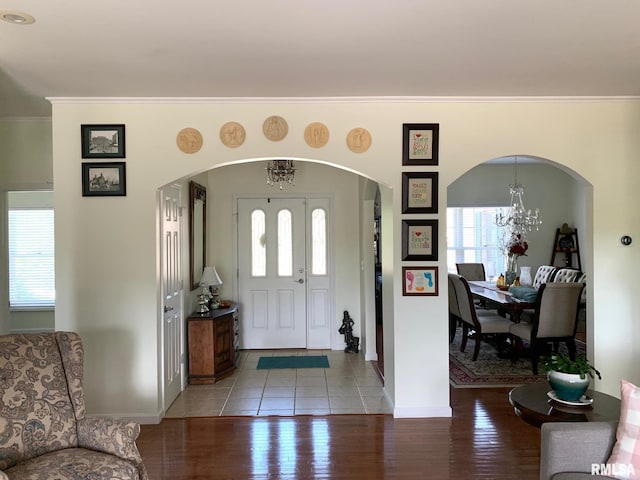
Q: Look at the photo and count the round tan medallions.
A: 5